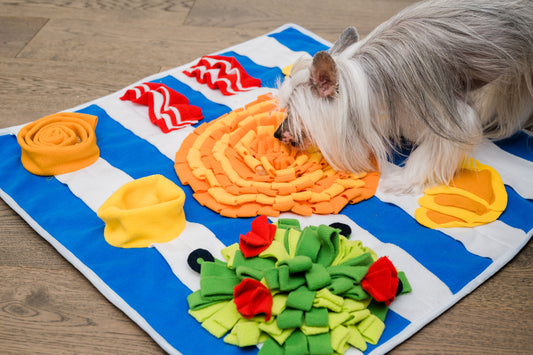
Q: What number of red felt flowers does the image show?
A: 3